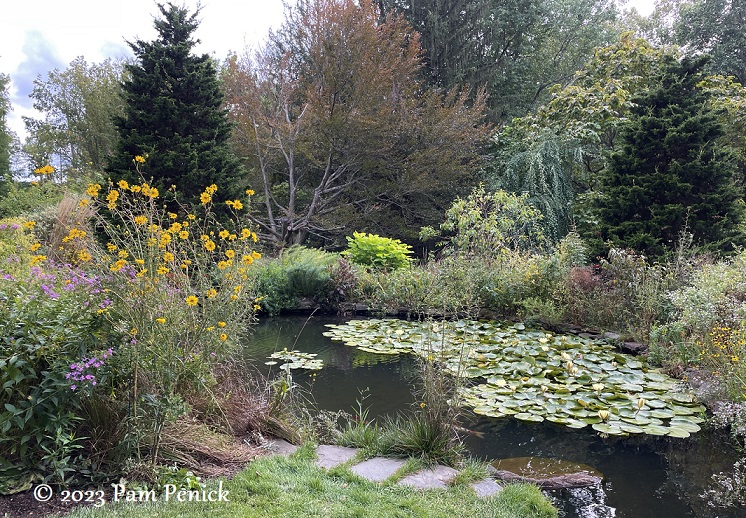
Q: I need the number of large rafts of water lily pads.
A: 1